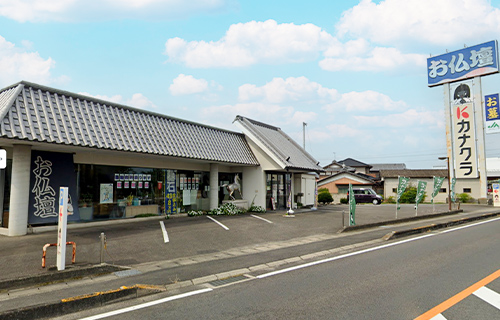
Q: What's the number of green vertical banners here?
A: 5